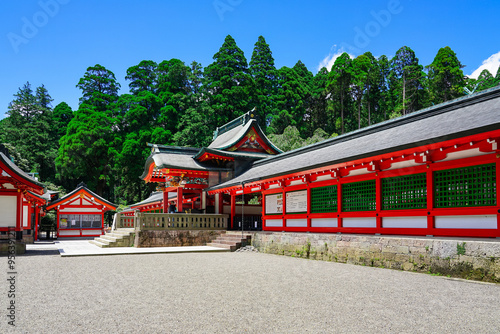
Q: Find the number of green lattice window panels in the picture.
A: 4